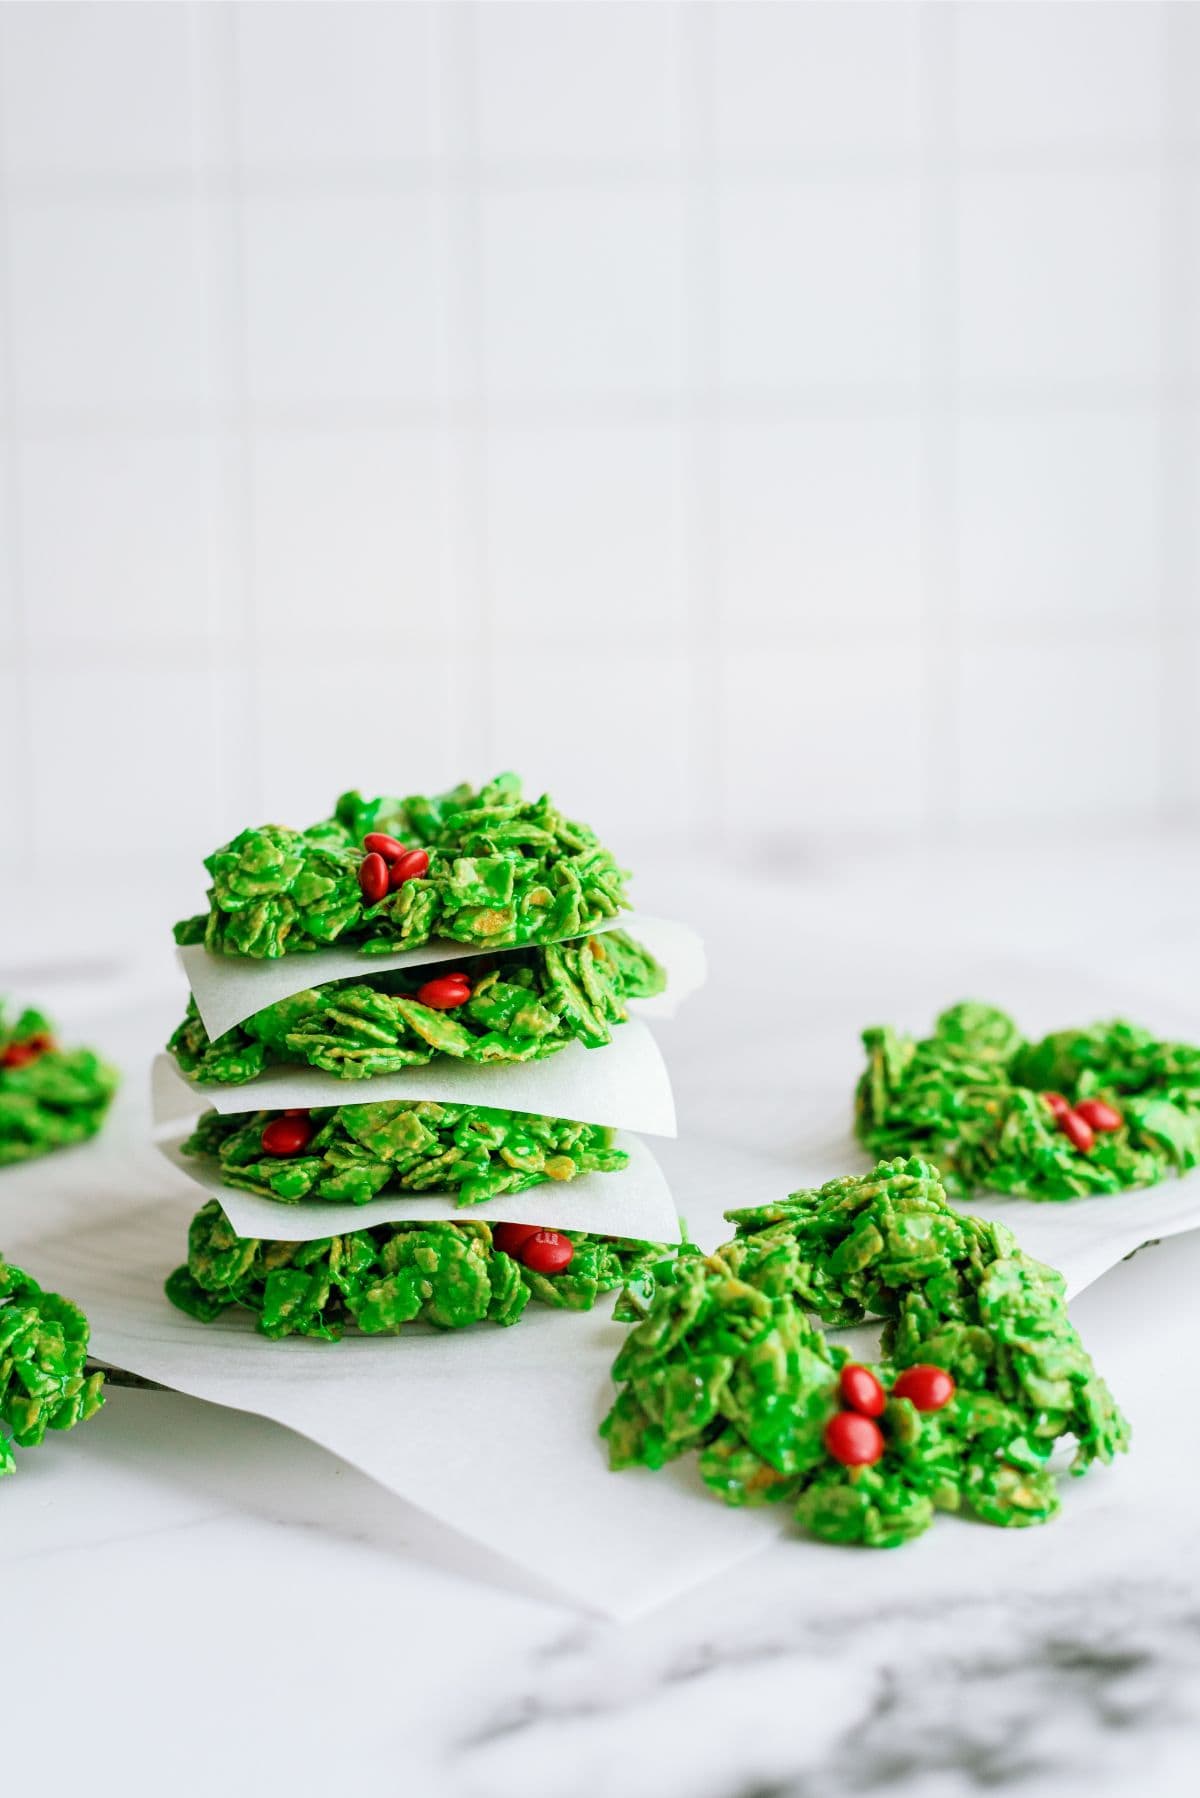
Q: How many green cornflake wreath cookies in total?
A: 8